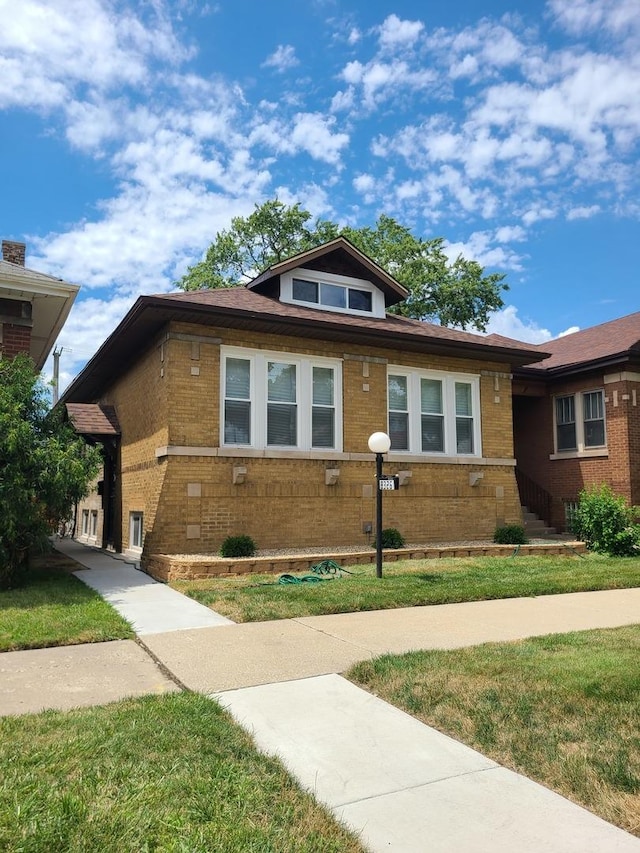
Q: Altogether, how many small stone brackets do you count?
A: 4